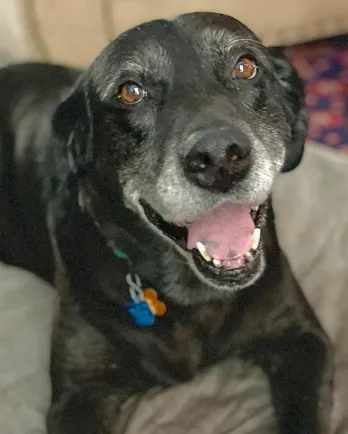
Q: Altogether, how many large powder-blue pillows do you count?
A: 0